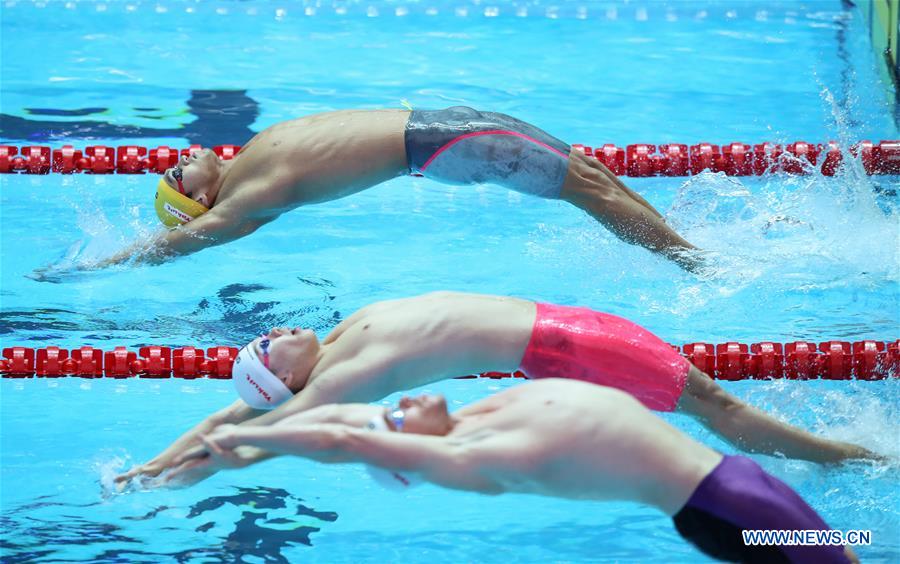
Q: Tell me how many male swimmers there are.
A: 3